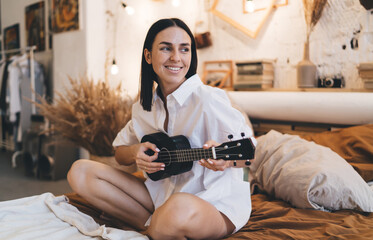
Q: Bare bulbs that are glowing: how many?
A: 4